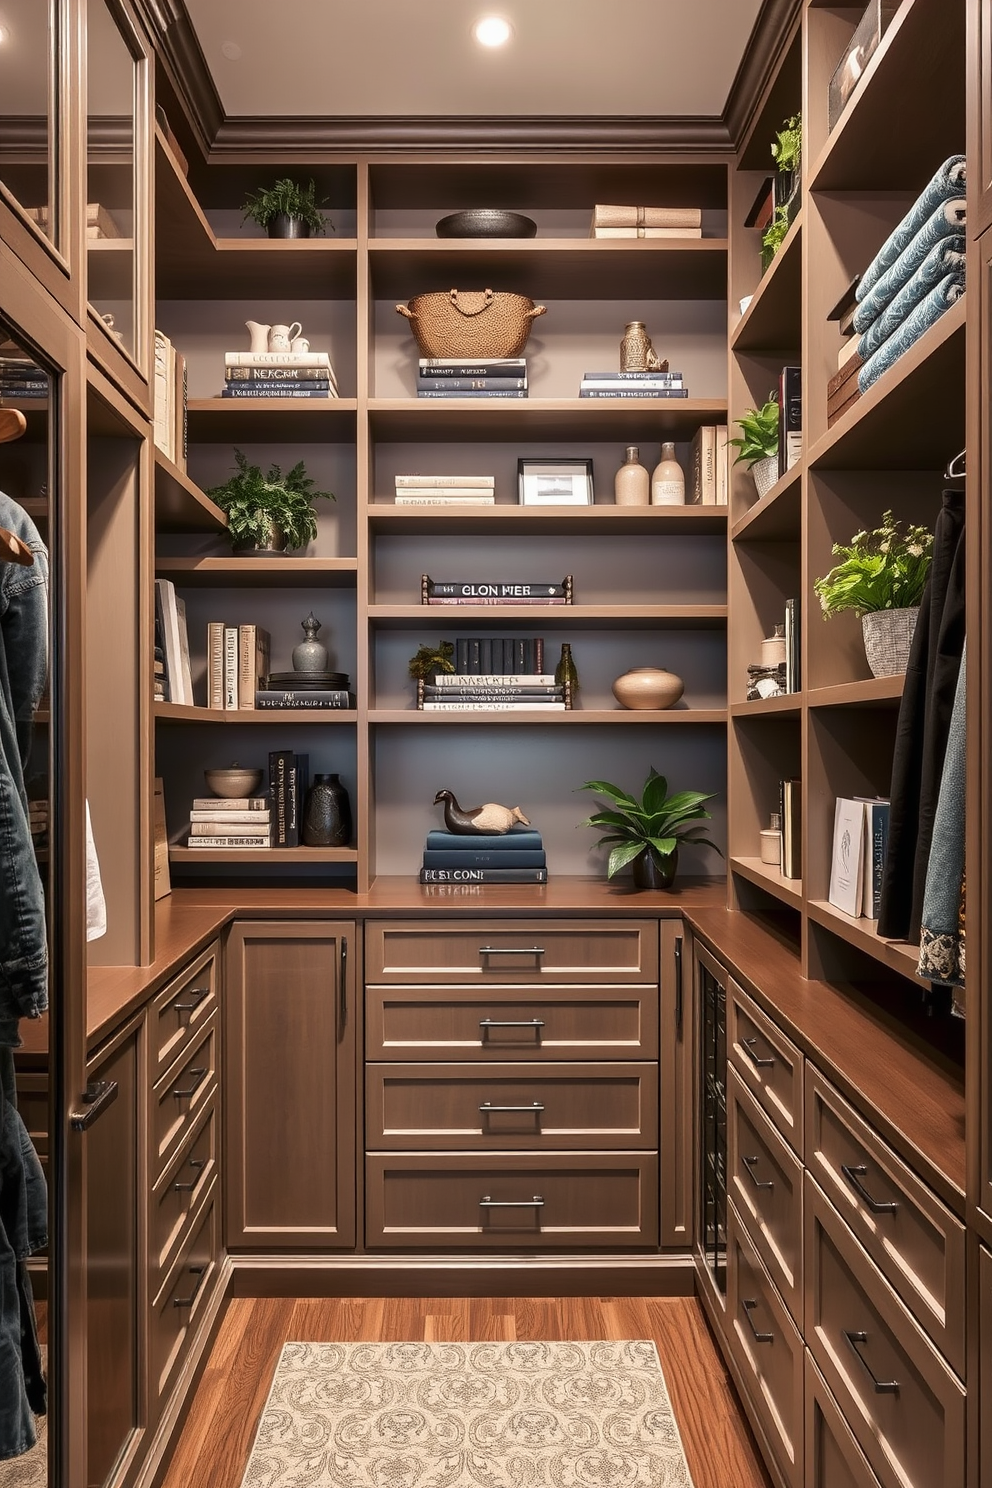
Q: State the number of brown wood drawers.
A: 14